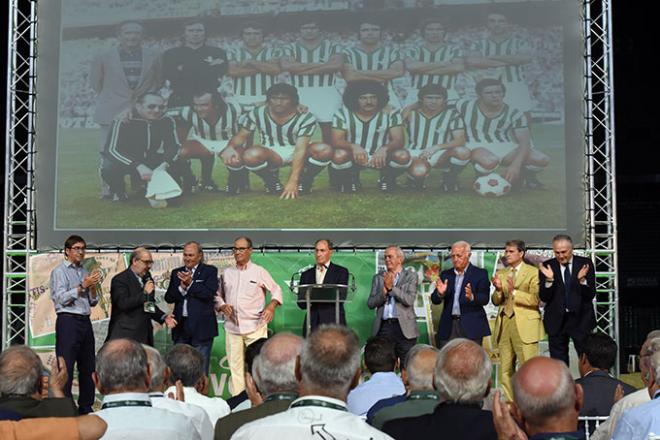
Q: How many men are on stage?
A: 9